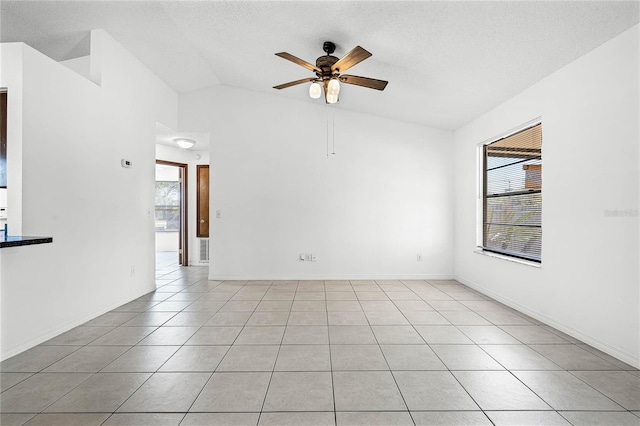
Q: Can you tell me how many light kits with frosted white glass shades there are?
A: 1